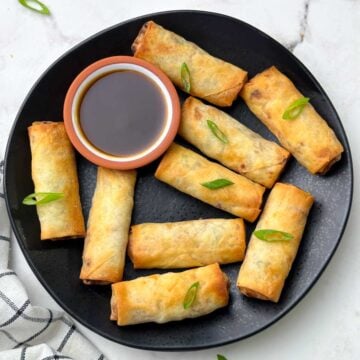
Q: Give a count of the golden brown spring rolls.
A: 9